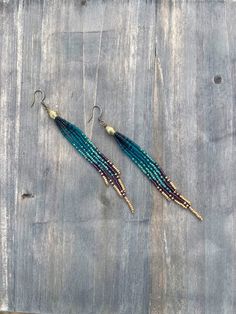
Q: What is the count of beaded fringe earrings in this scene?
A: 2